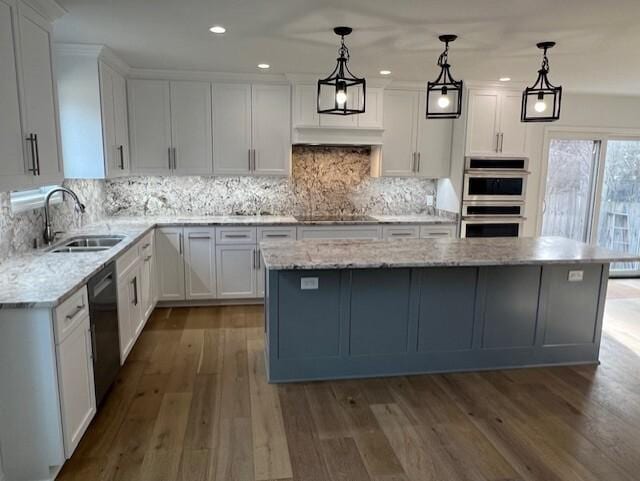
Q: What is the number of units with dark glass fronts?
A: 2